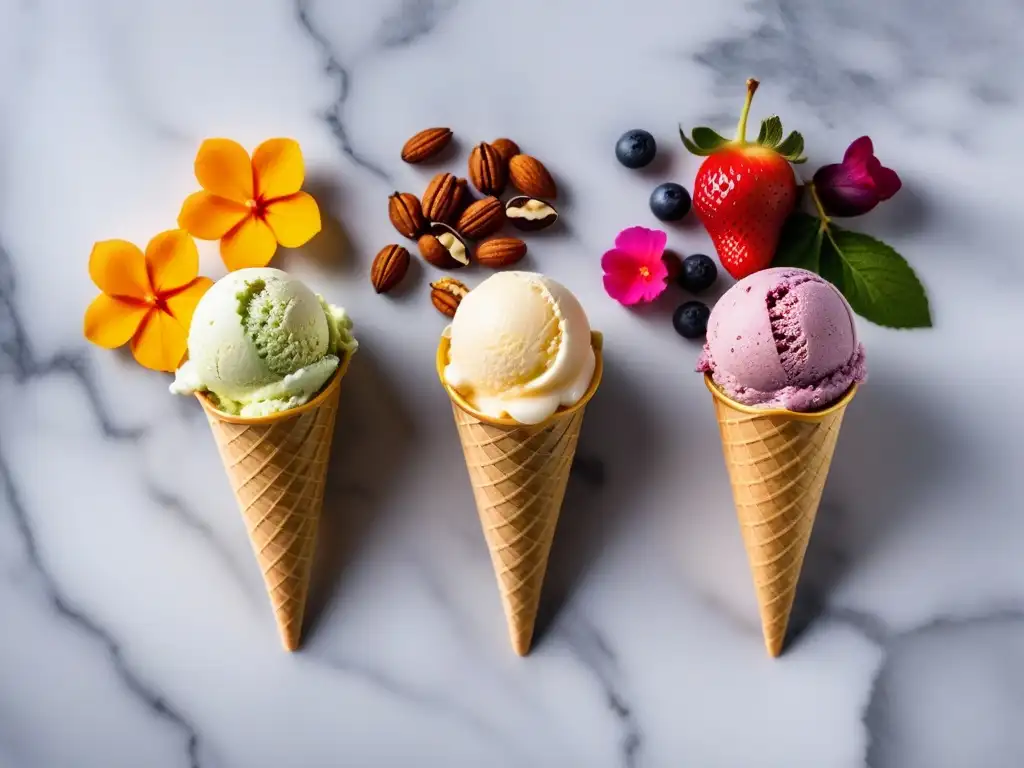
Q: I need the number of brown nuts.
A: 12